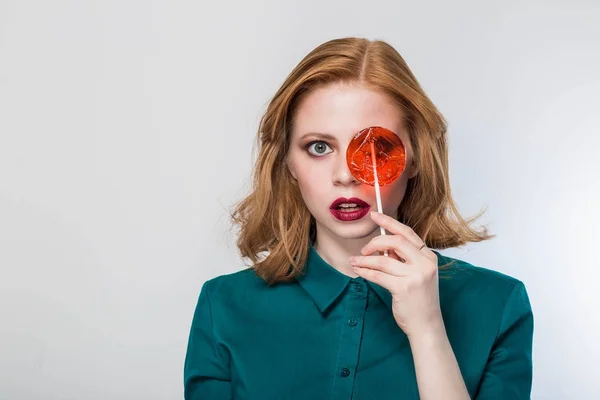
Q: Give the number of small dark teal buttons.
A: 3